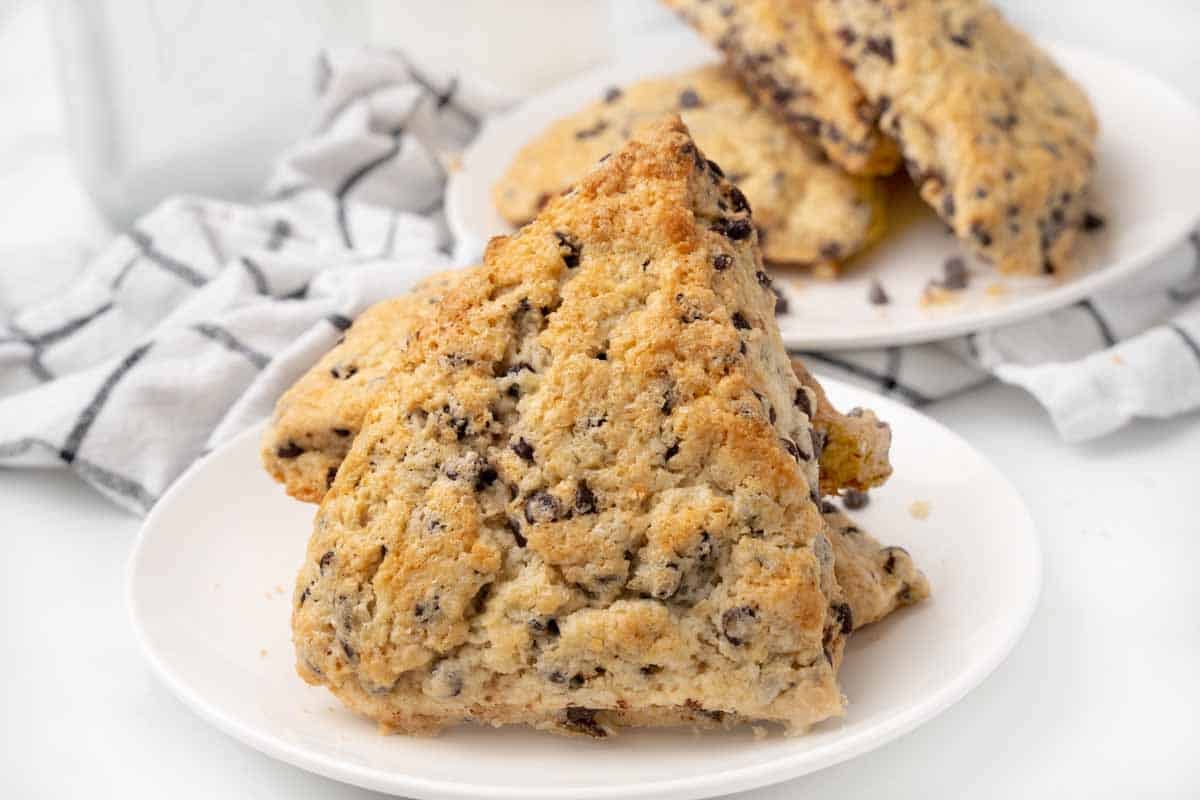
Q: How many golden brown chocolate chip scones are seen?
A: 6